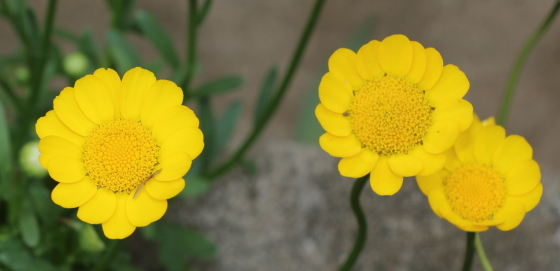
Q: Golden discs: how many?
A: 3